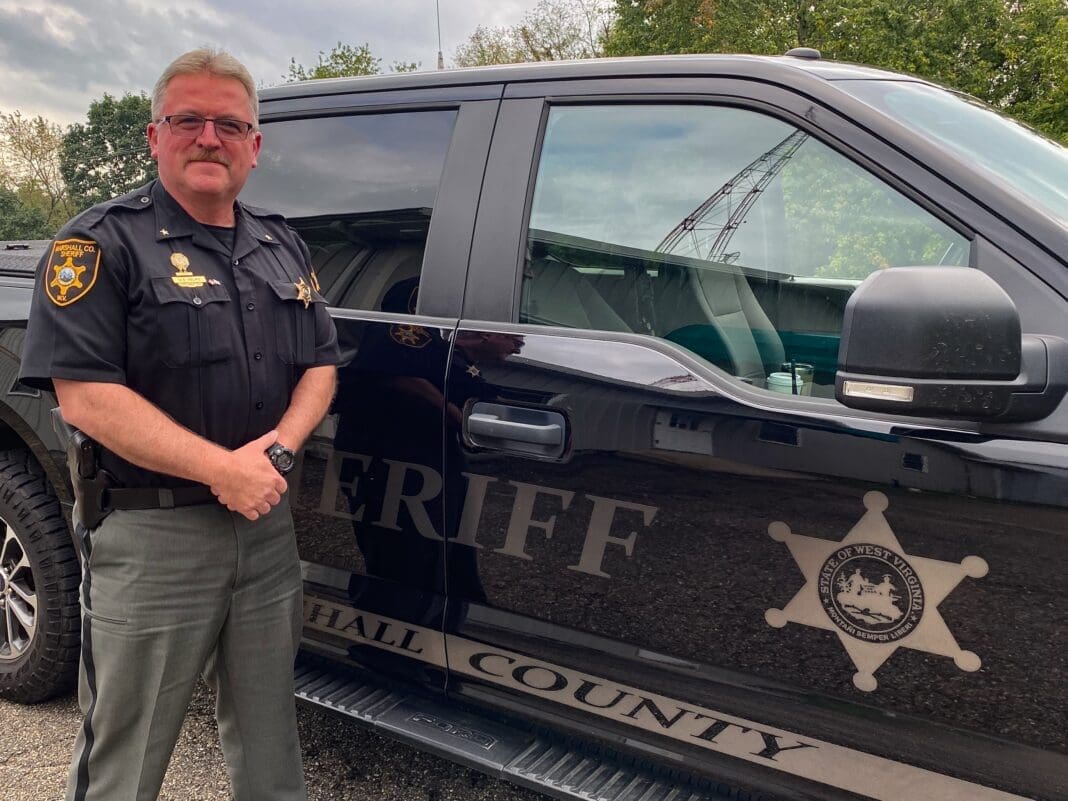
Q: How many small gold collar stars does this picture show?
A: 2